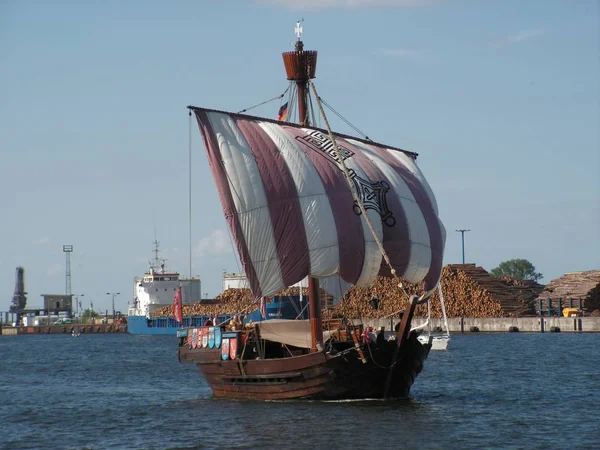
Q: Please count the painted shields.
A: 8